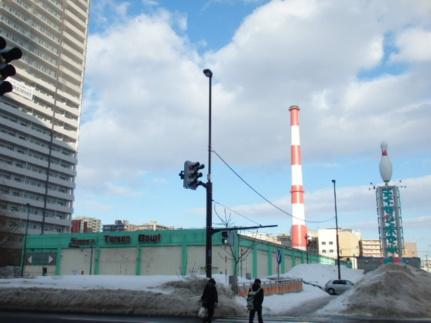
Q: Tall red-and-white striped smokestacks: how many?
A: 1